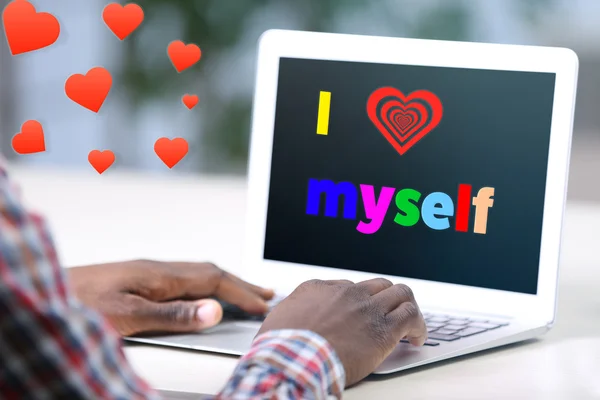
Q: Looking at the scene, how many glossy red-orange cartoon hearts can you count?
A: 8